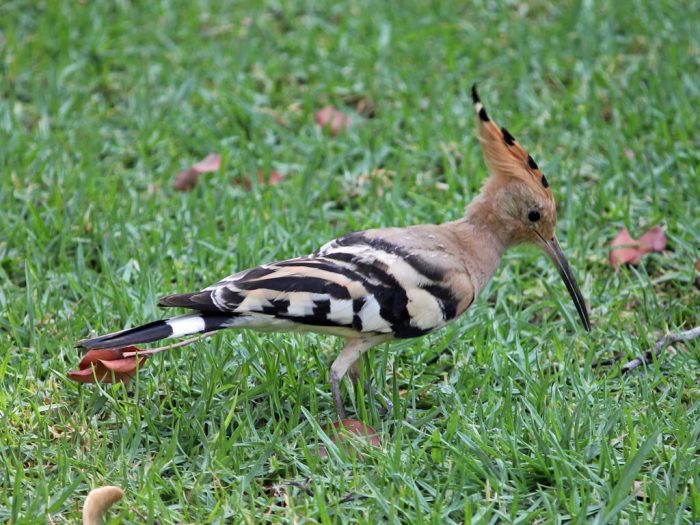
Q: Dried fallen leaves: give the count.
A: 6